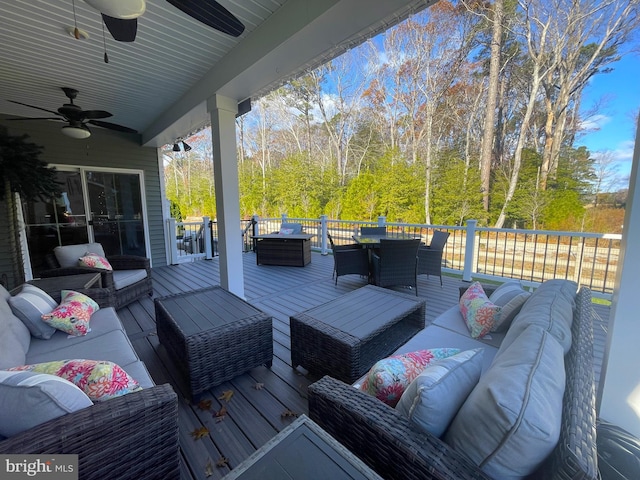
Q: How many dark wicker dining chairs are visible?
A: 4